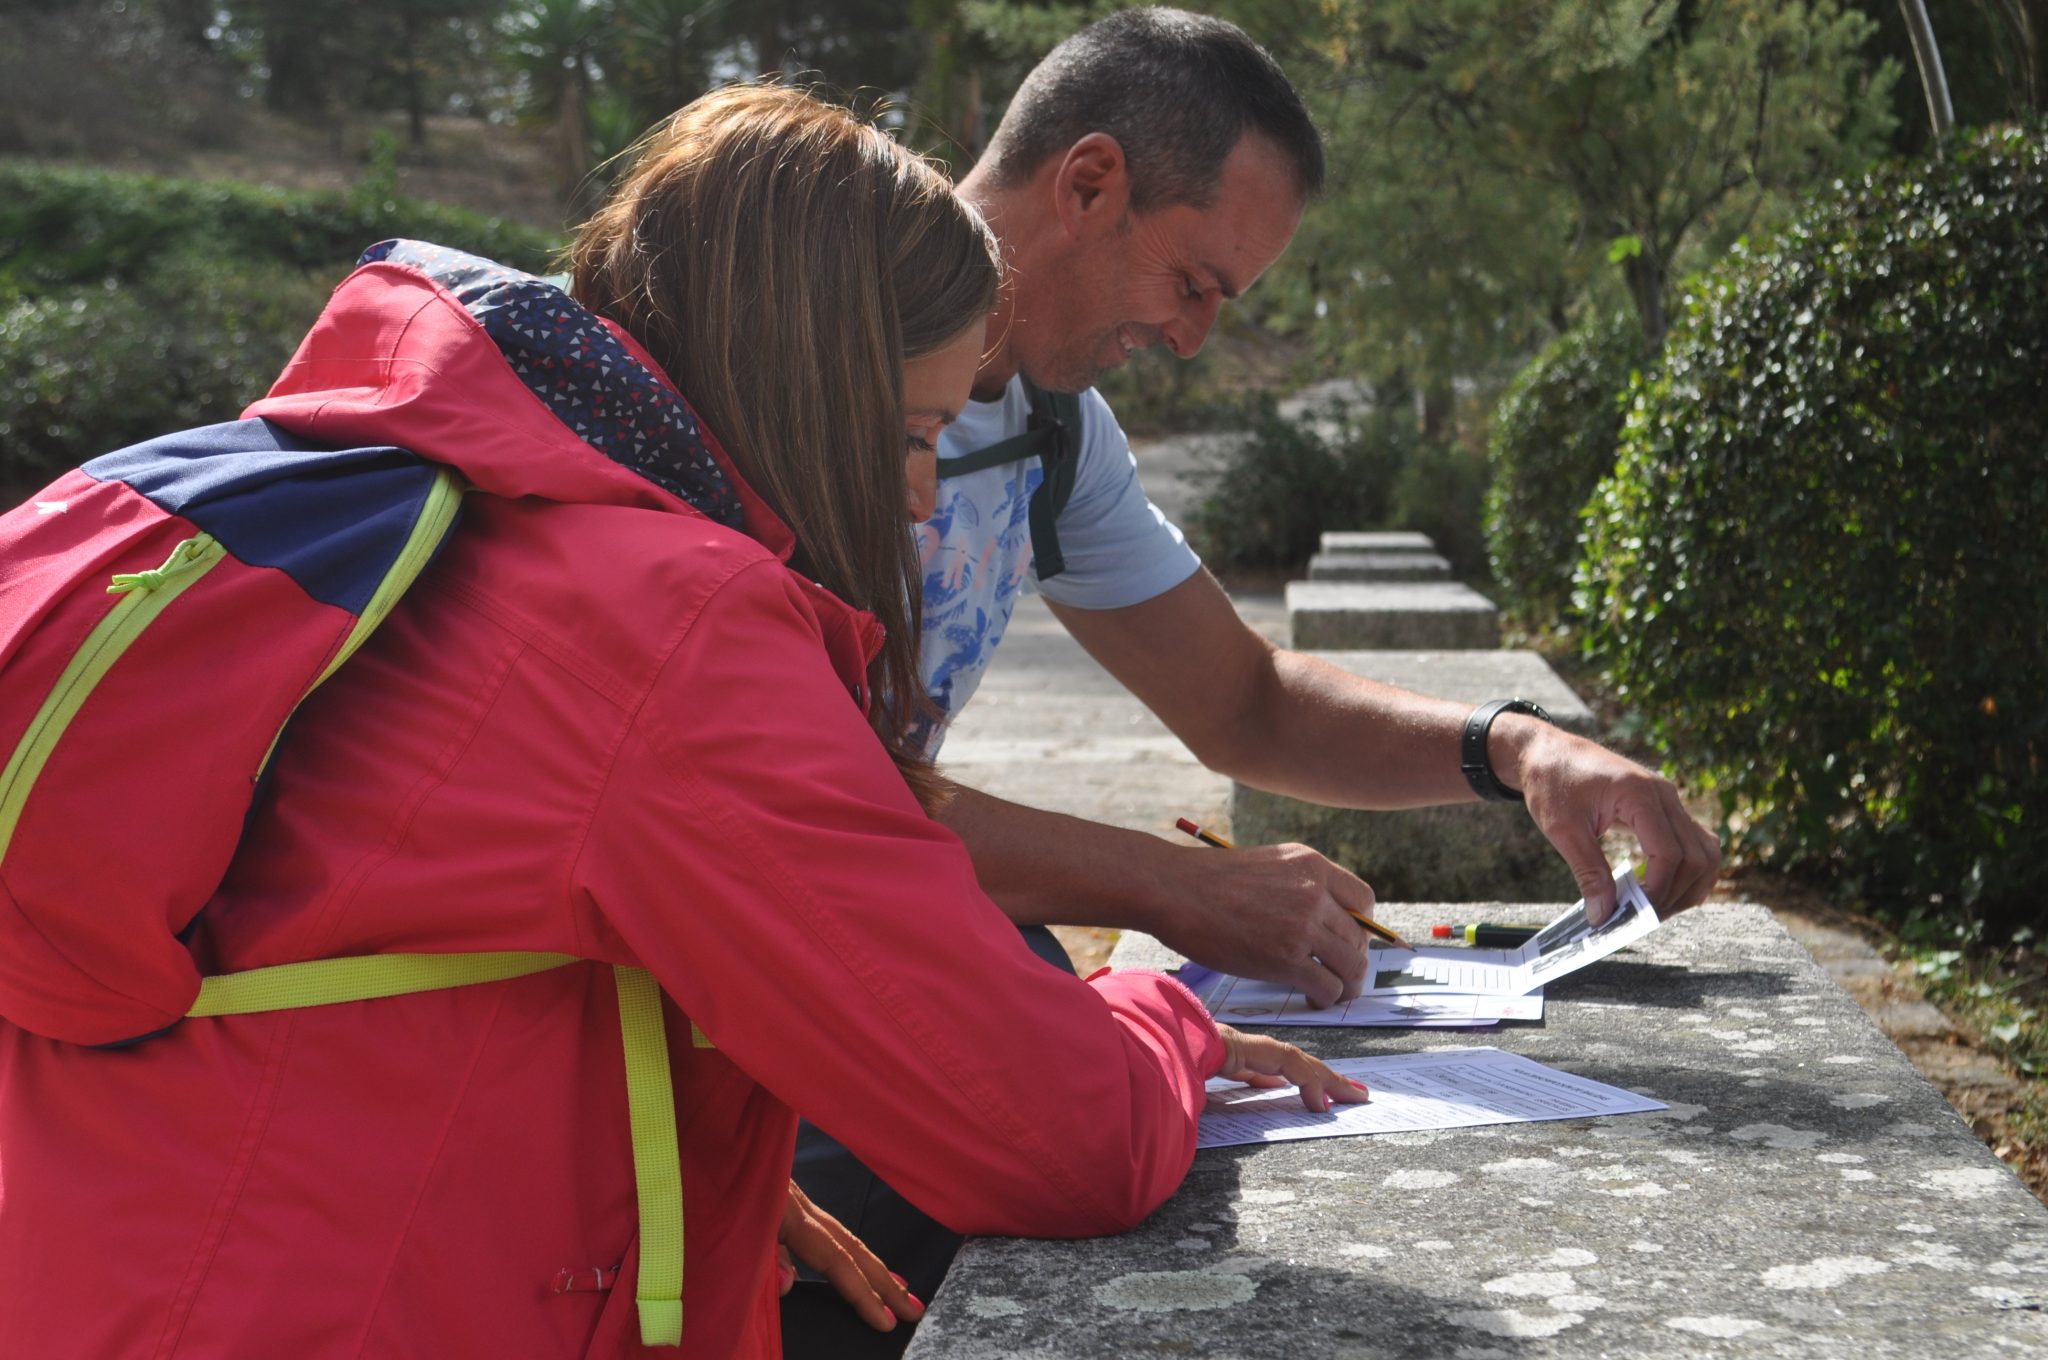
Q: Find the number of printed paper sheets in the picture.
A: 3